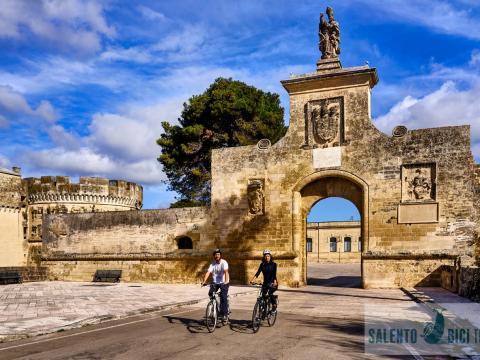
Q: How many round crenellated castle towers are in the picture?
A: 1